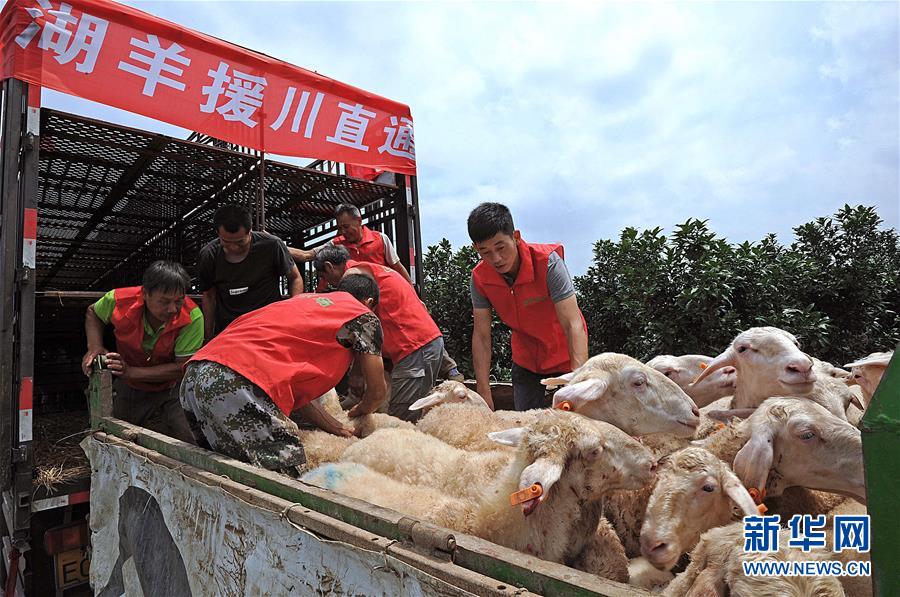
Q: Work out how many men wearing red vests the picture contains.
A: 5